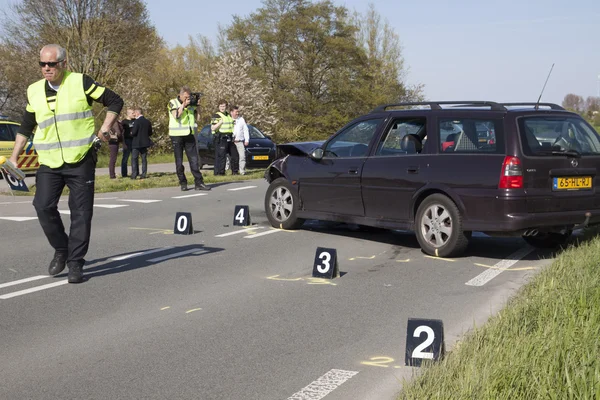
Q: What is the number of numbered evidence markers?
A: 4